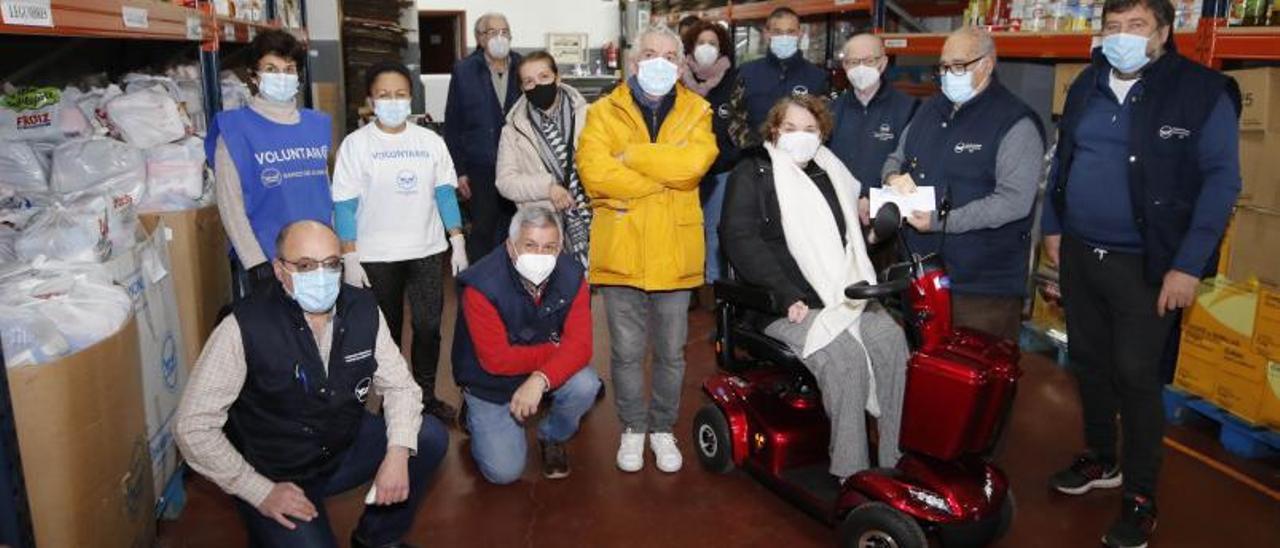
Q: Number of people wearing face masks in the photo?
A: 13